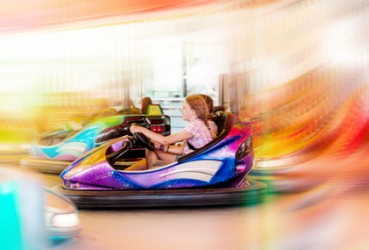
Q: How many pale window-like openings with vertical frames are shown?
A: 2